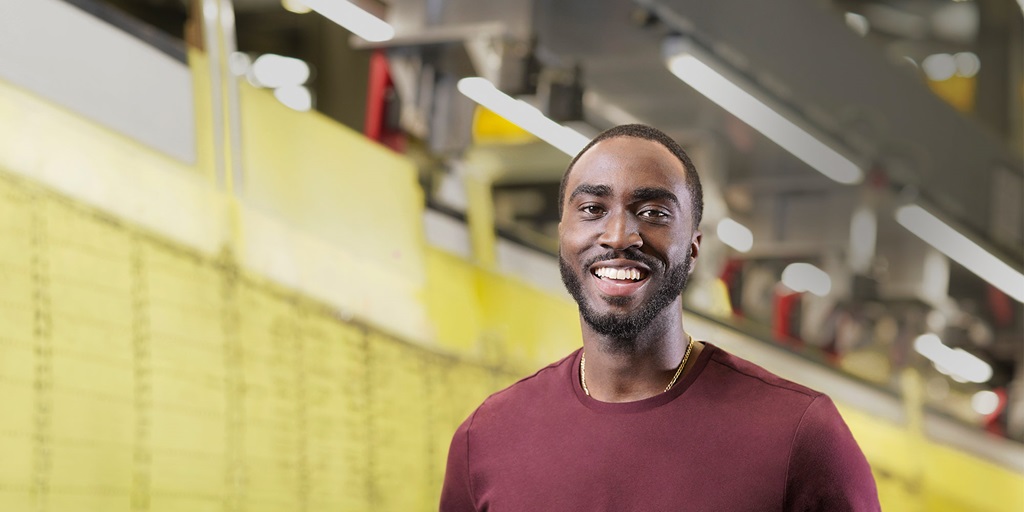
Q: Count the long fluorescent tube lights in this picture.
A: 4